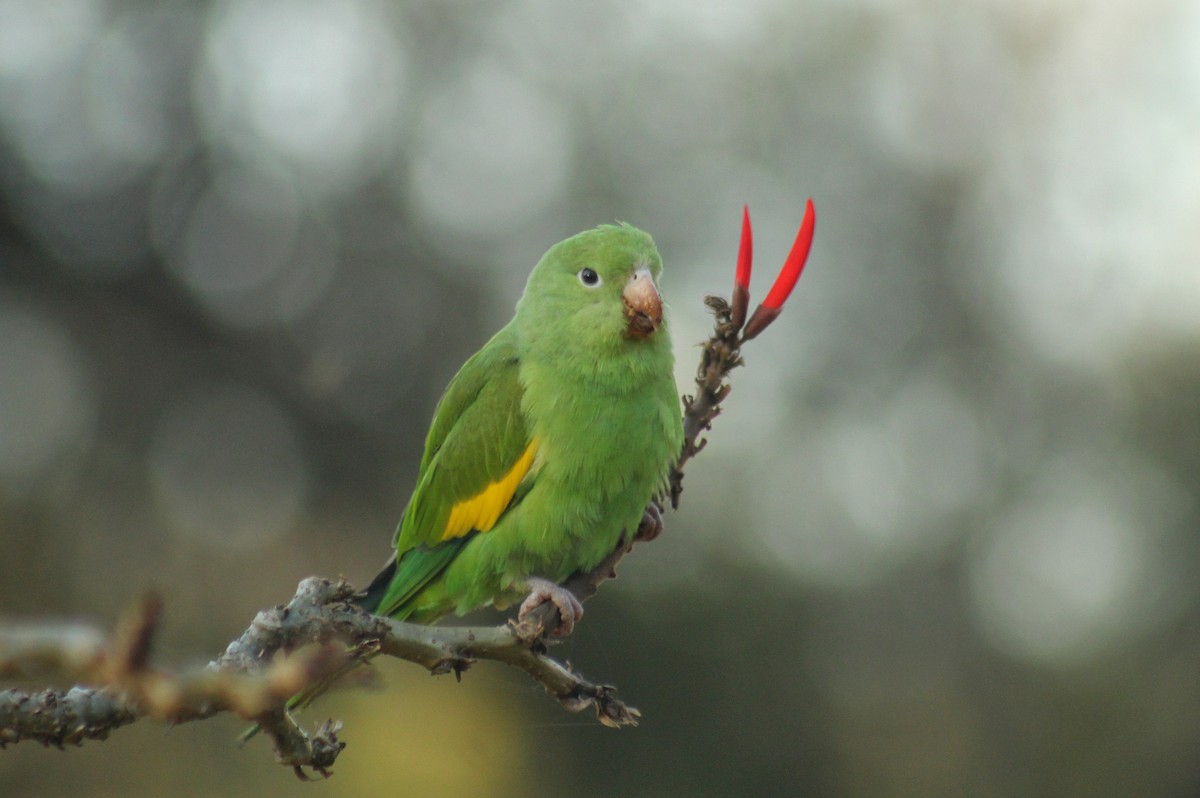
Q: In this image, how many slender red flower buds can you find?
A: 2